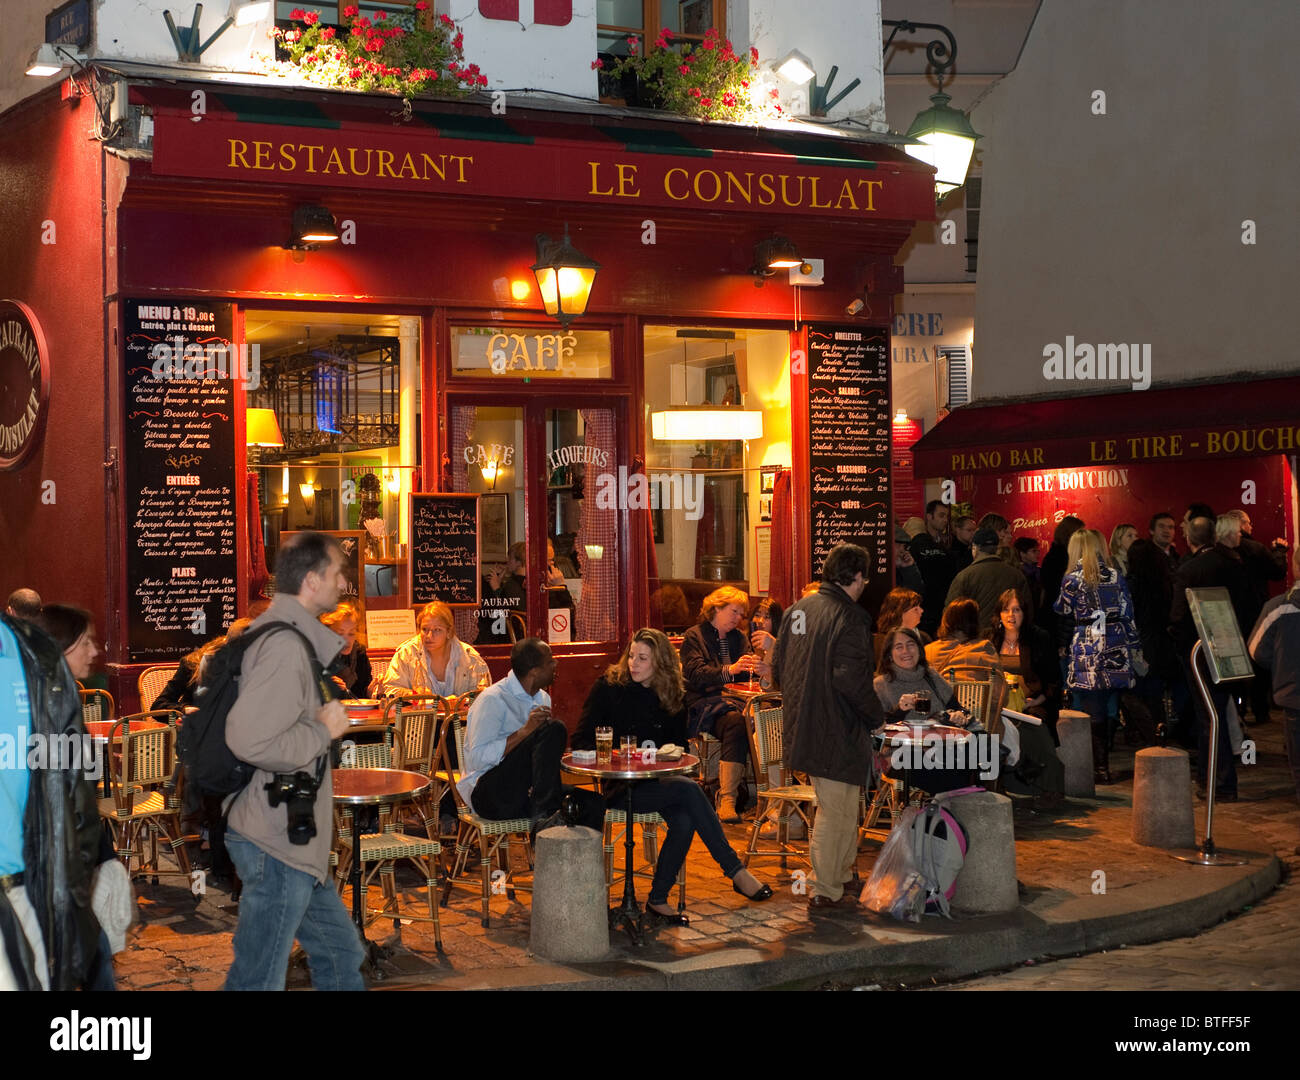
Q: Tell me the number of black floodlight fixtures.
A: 2